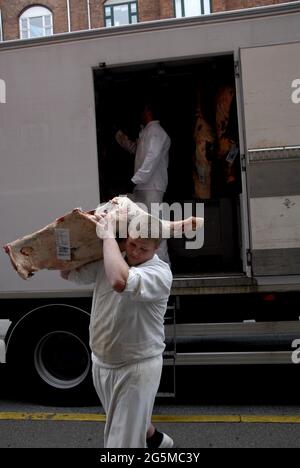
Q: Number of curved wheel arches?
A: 1